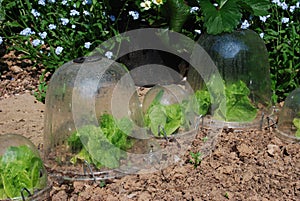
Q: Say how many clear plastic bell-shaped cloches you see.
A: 5